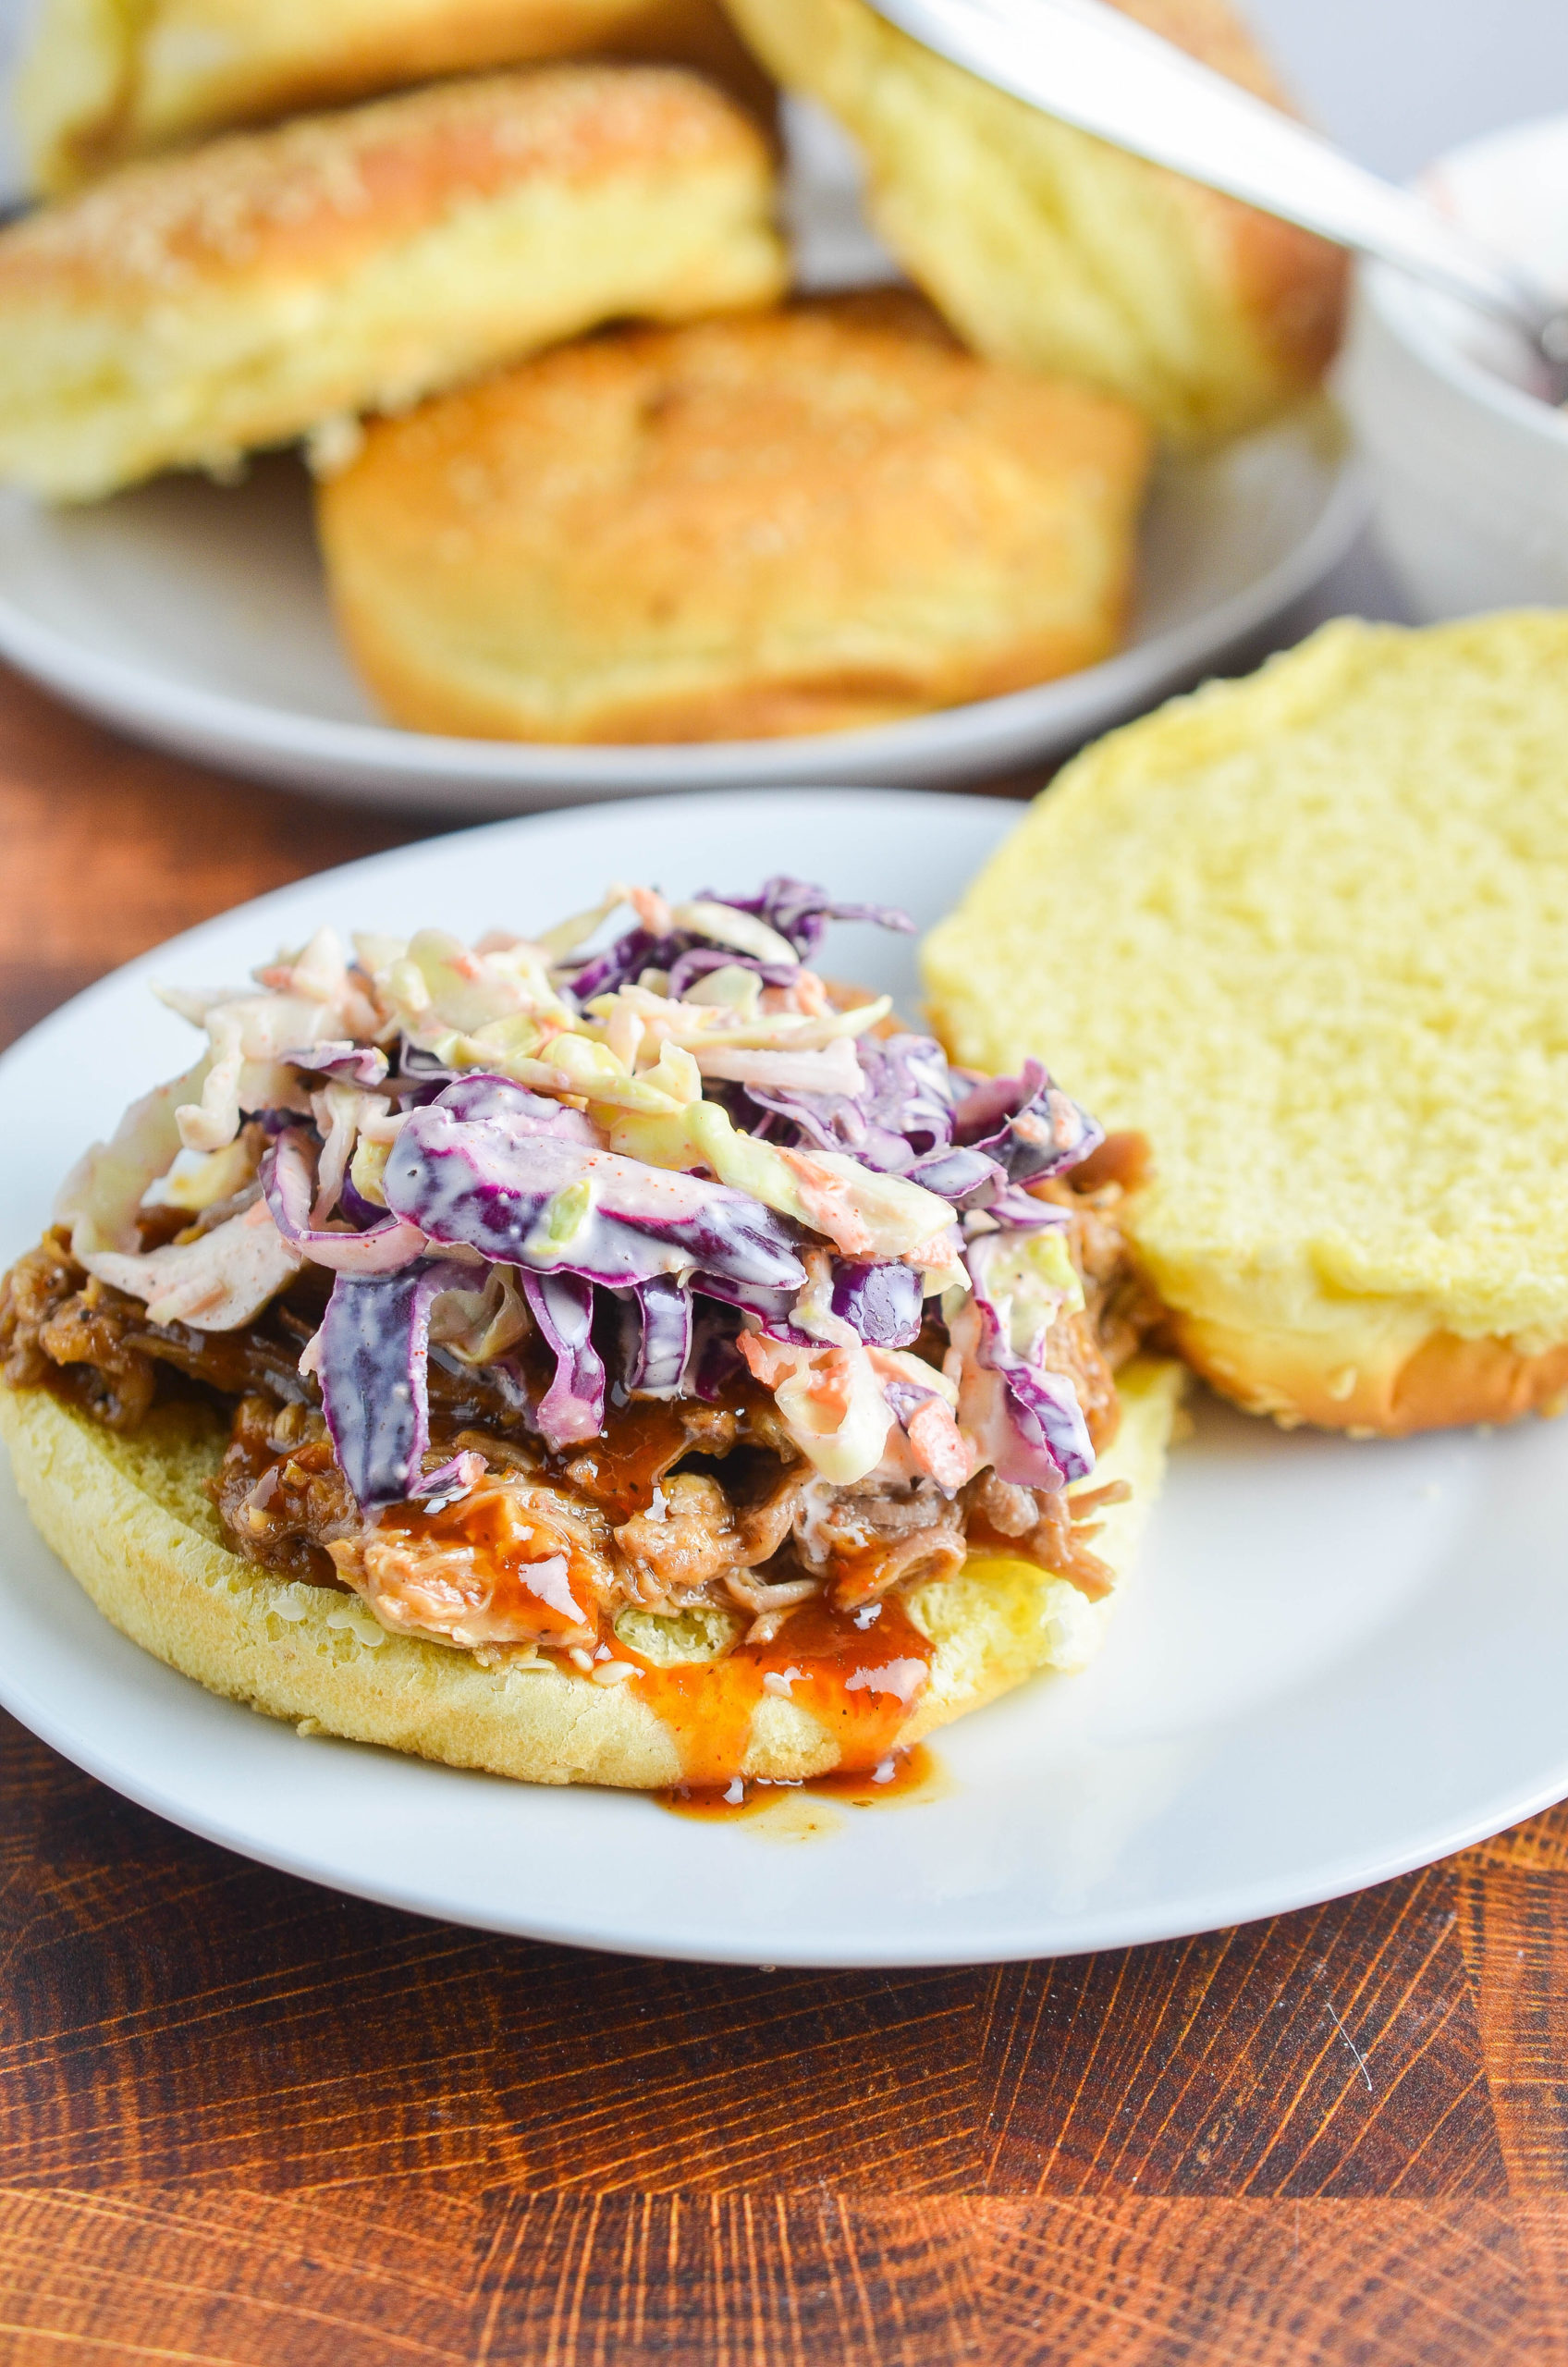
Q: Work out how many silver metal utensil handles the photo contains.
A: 1